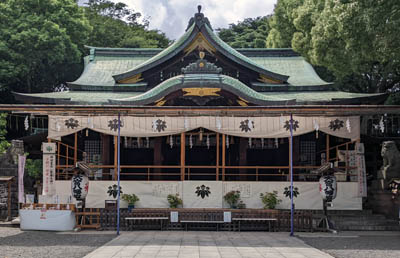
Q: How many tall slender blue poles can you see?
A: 2